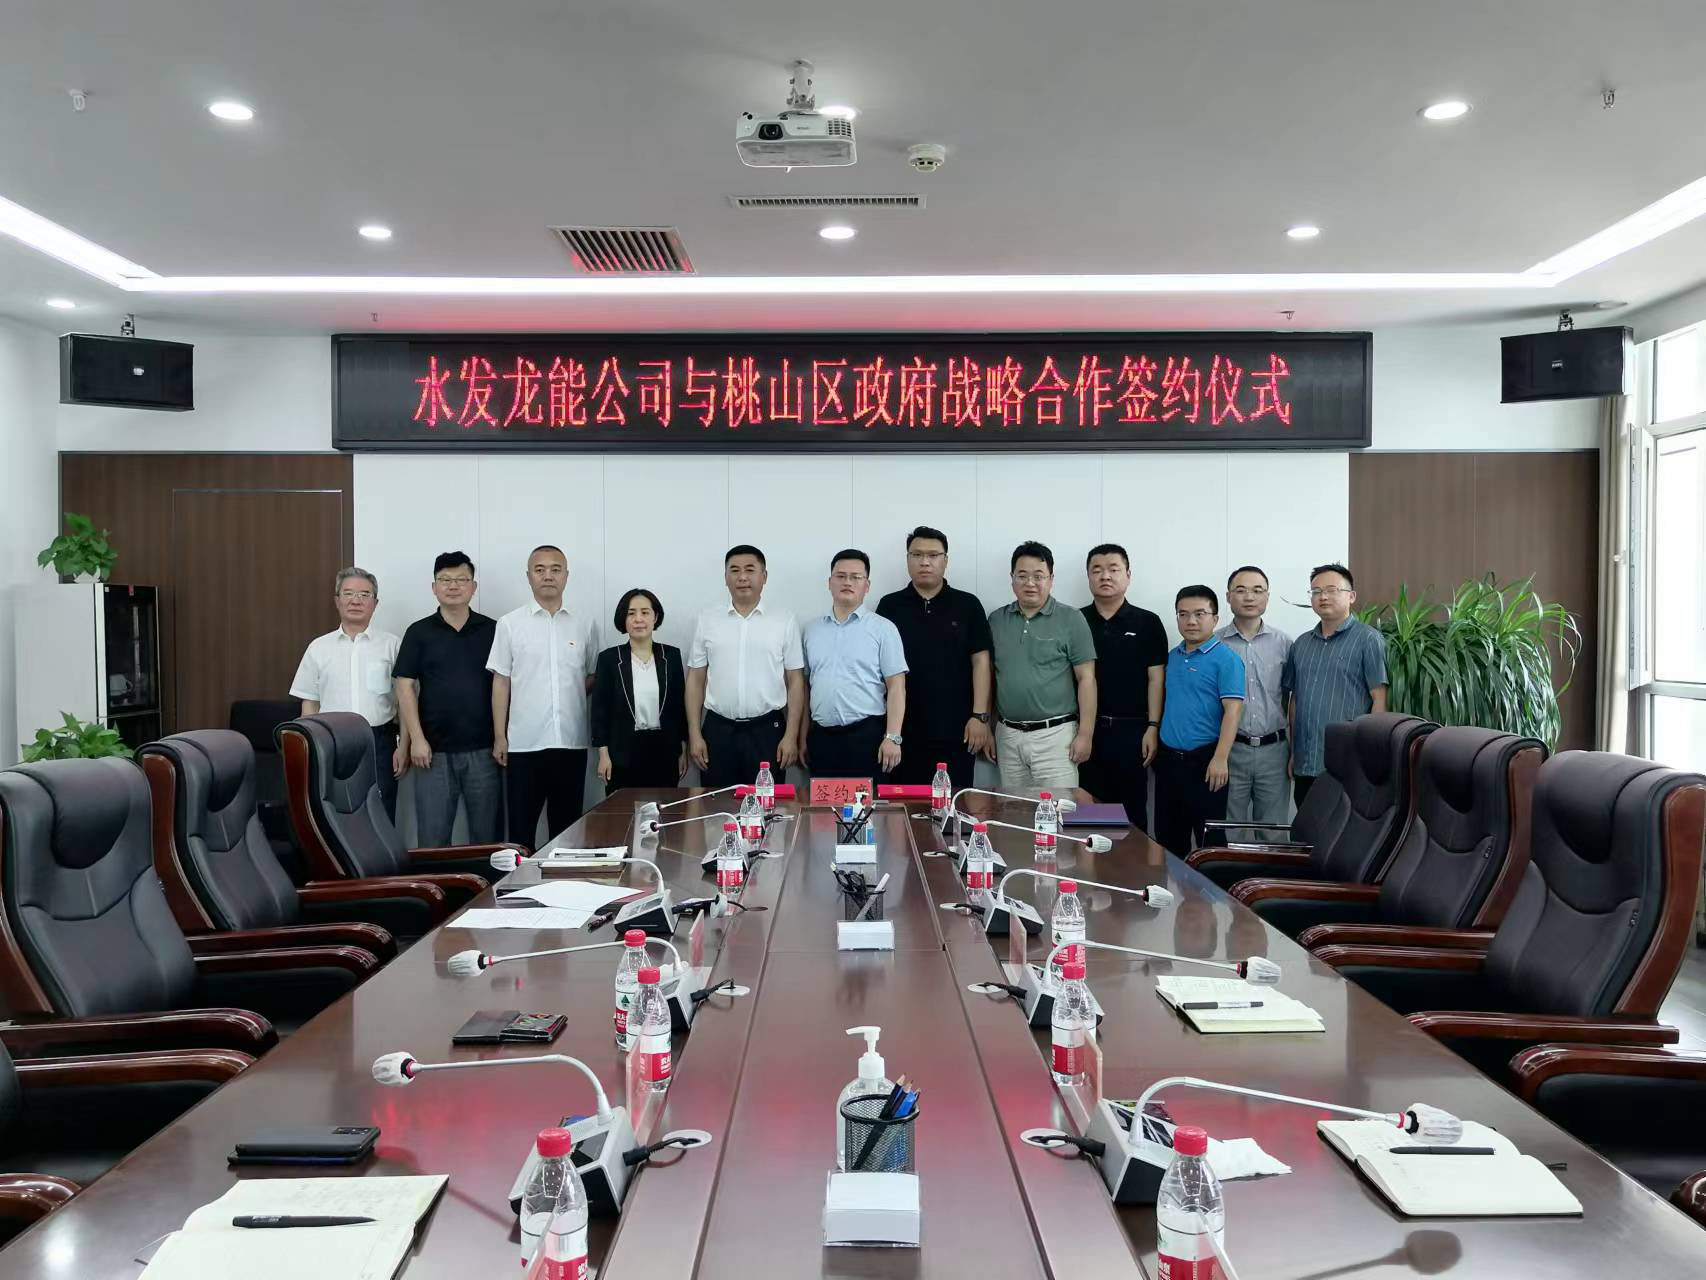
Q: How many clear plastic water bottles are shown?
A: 12